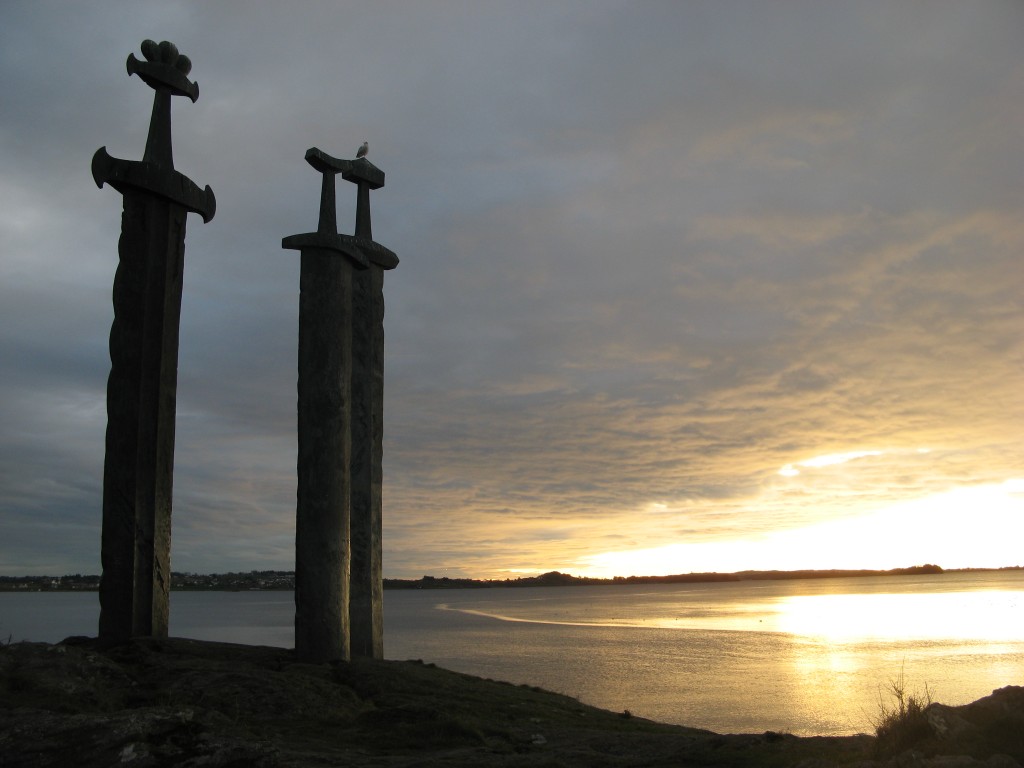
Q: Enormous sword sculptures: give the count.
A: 3